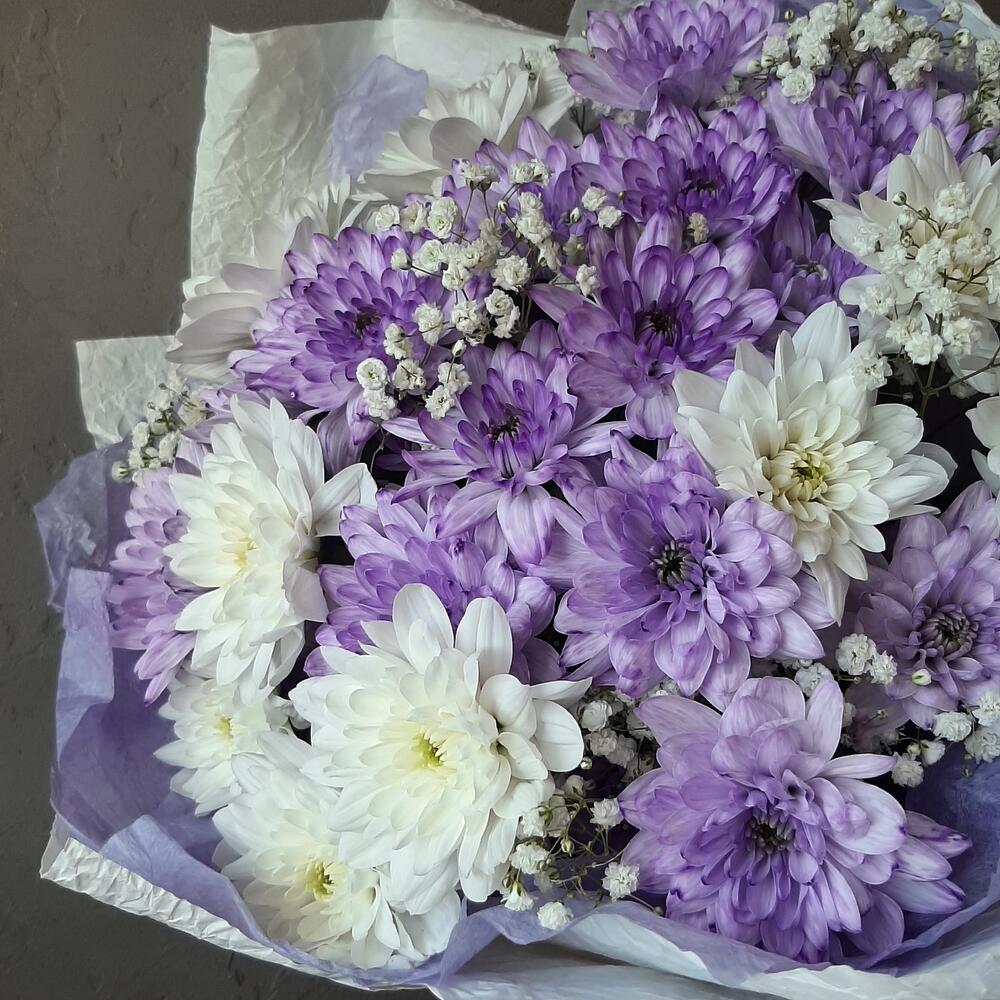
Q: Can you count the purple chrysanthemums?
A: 13